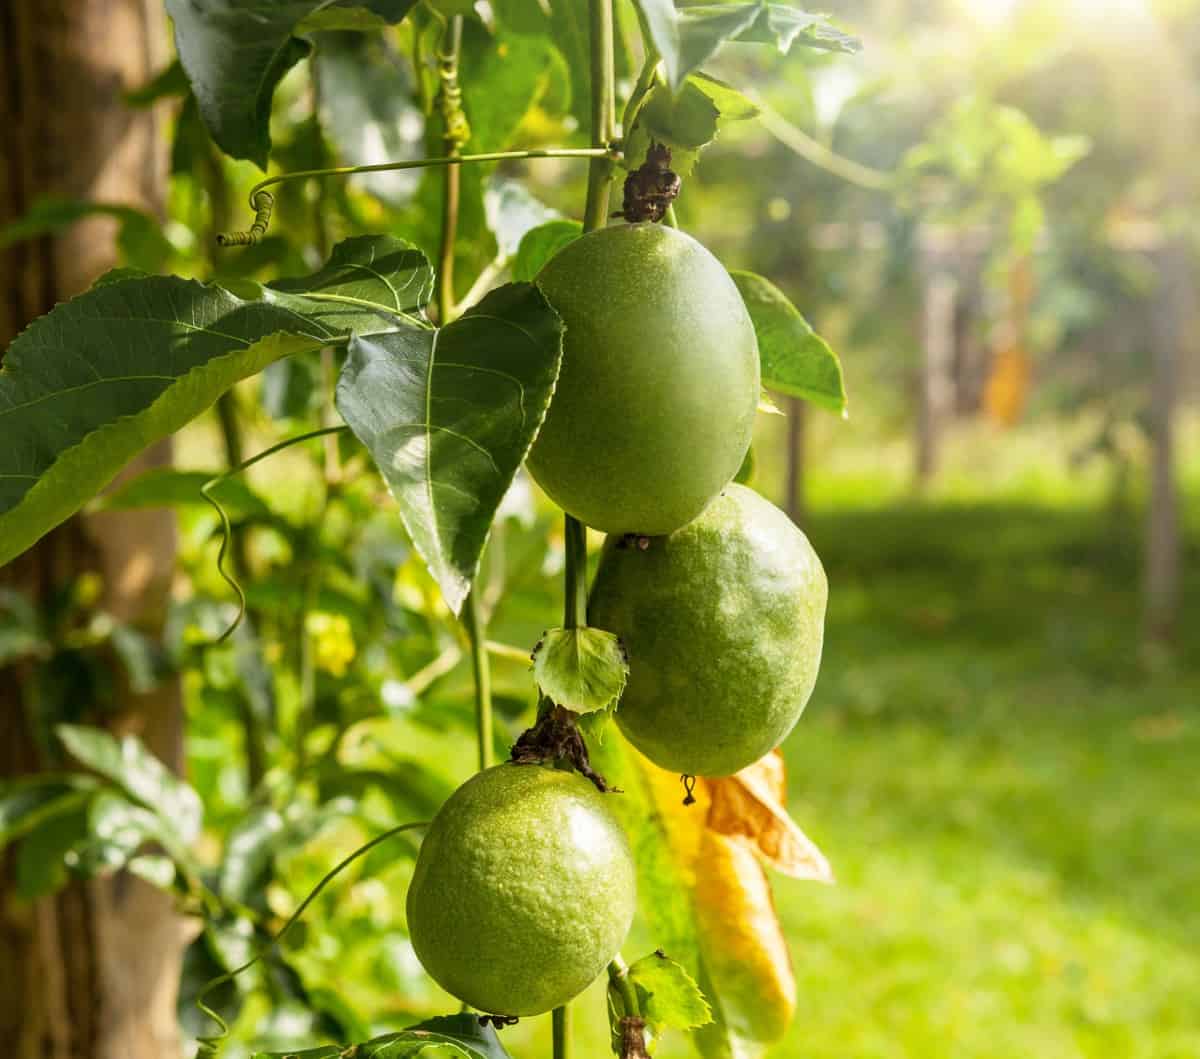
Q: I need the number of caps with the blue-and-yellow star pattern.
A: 0